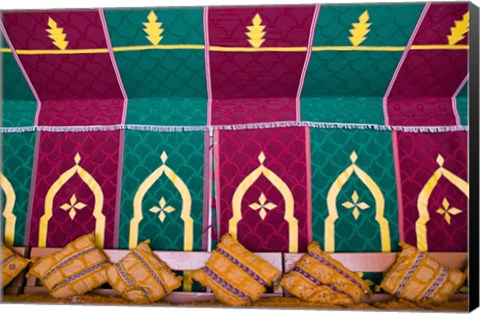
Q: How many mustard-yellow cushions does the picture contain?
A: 6